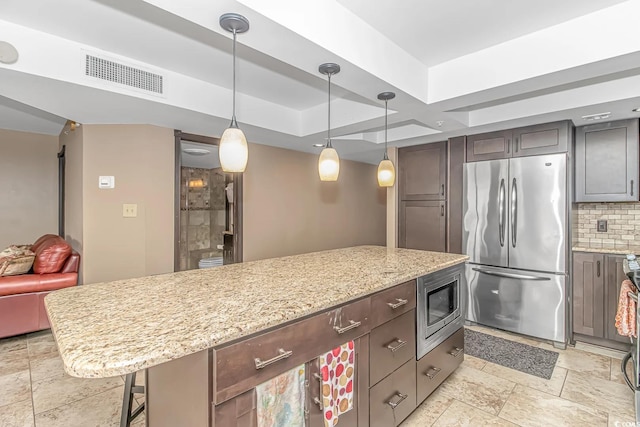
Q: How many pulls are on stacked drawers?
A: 3